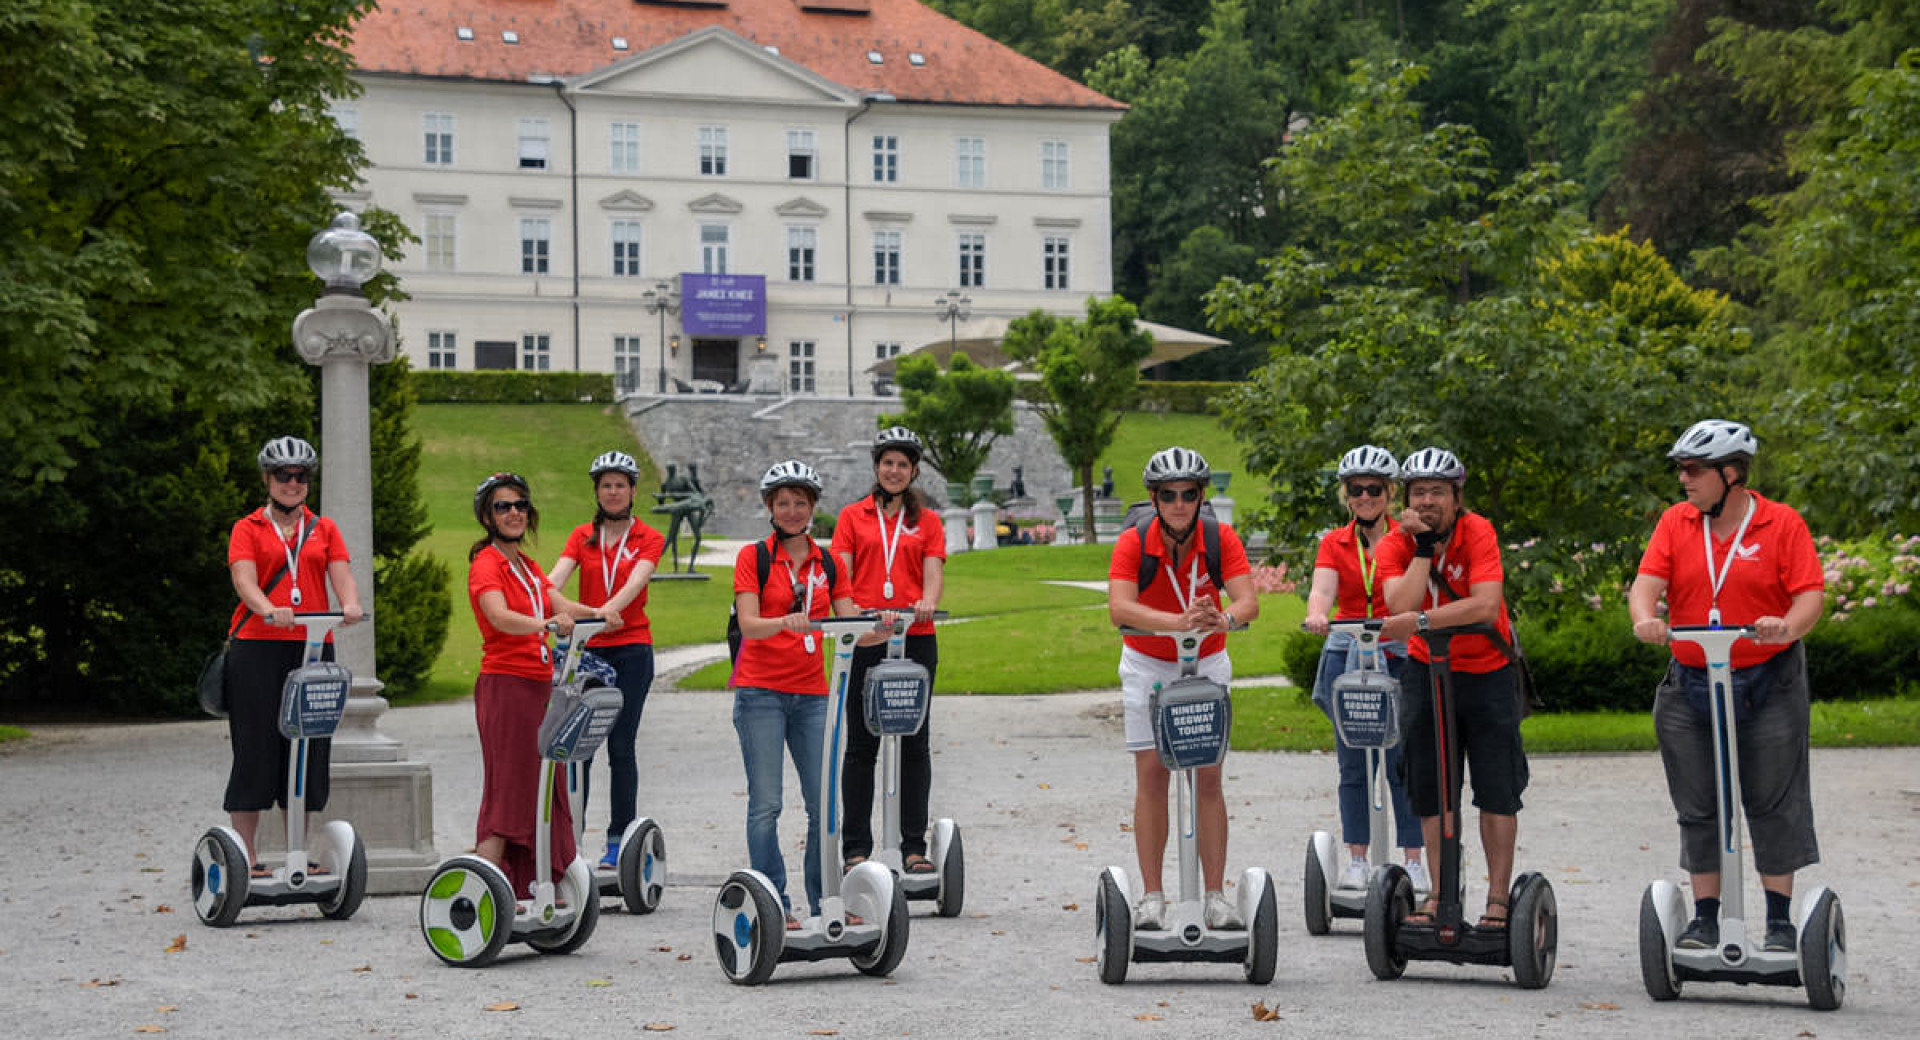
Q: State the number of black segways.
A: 1